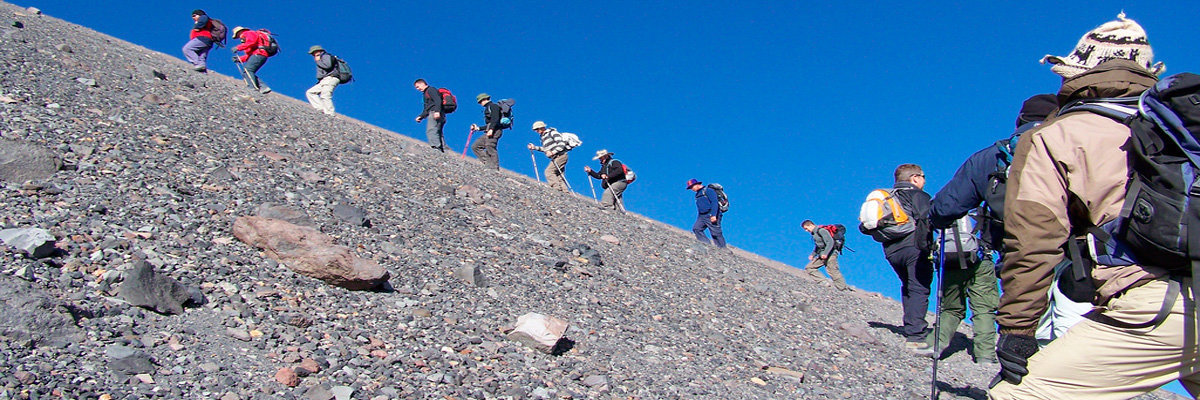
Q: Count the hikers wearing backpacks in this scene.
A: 13